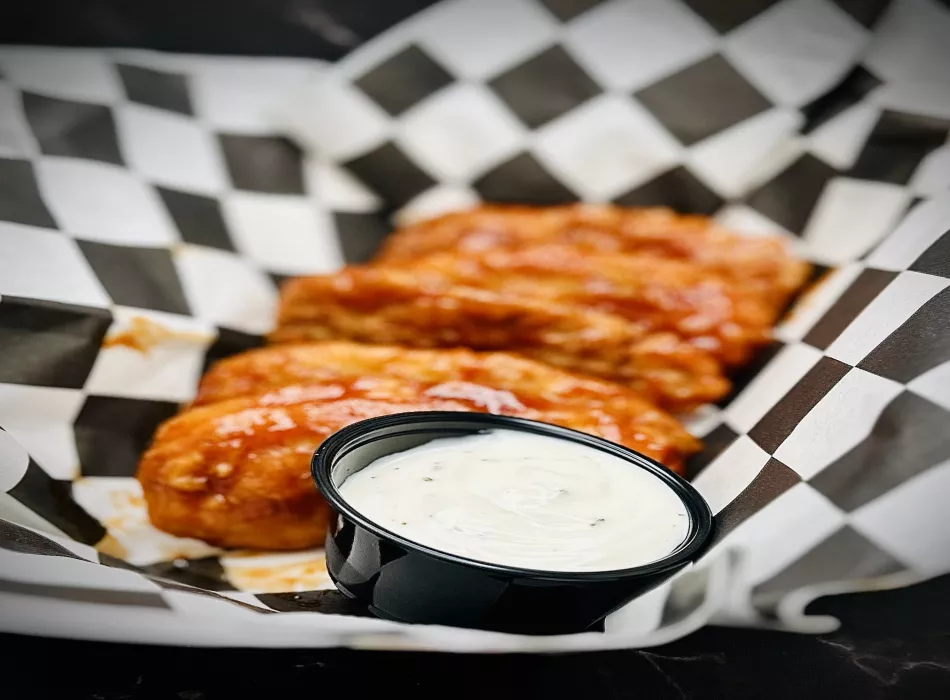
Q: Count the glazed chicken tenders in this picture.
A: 5